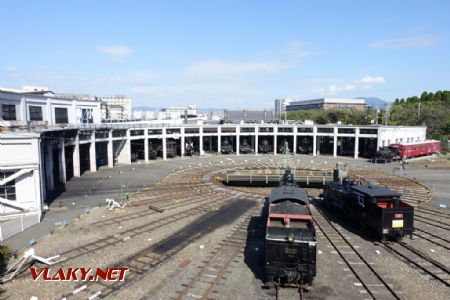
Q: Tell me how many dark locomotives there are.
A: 2